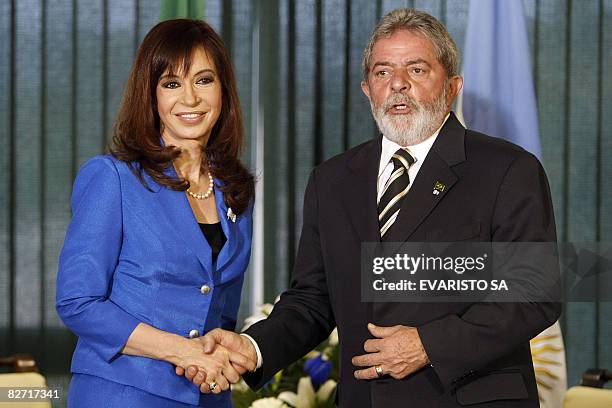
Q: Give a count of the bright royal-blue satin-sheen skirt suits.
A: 1